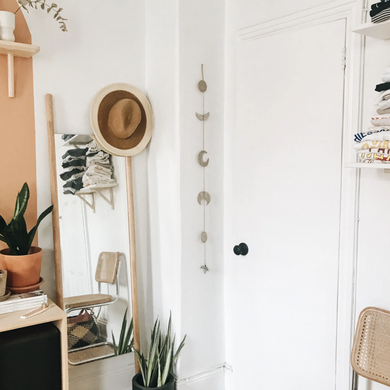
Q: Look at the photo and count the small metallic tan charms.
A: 6